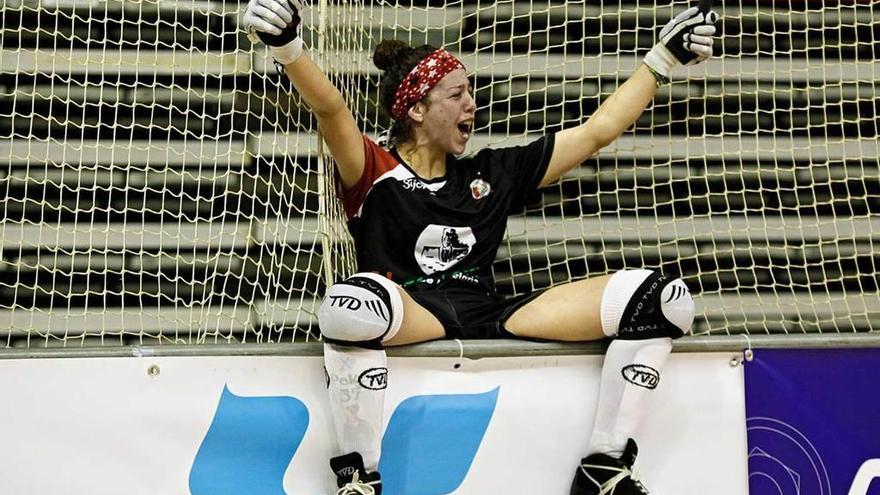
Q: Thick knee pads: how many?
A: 2